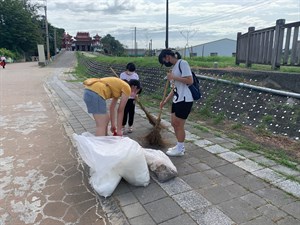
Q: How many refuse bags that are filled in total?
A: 3